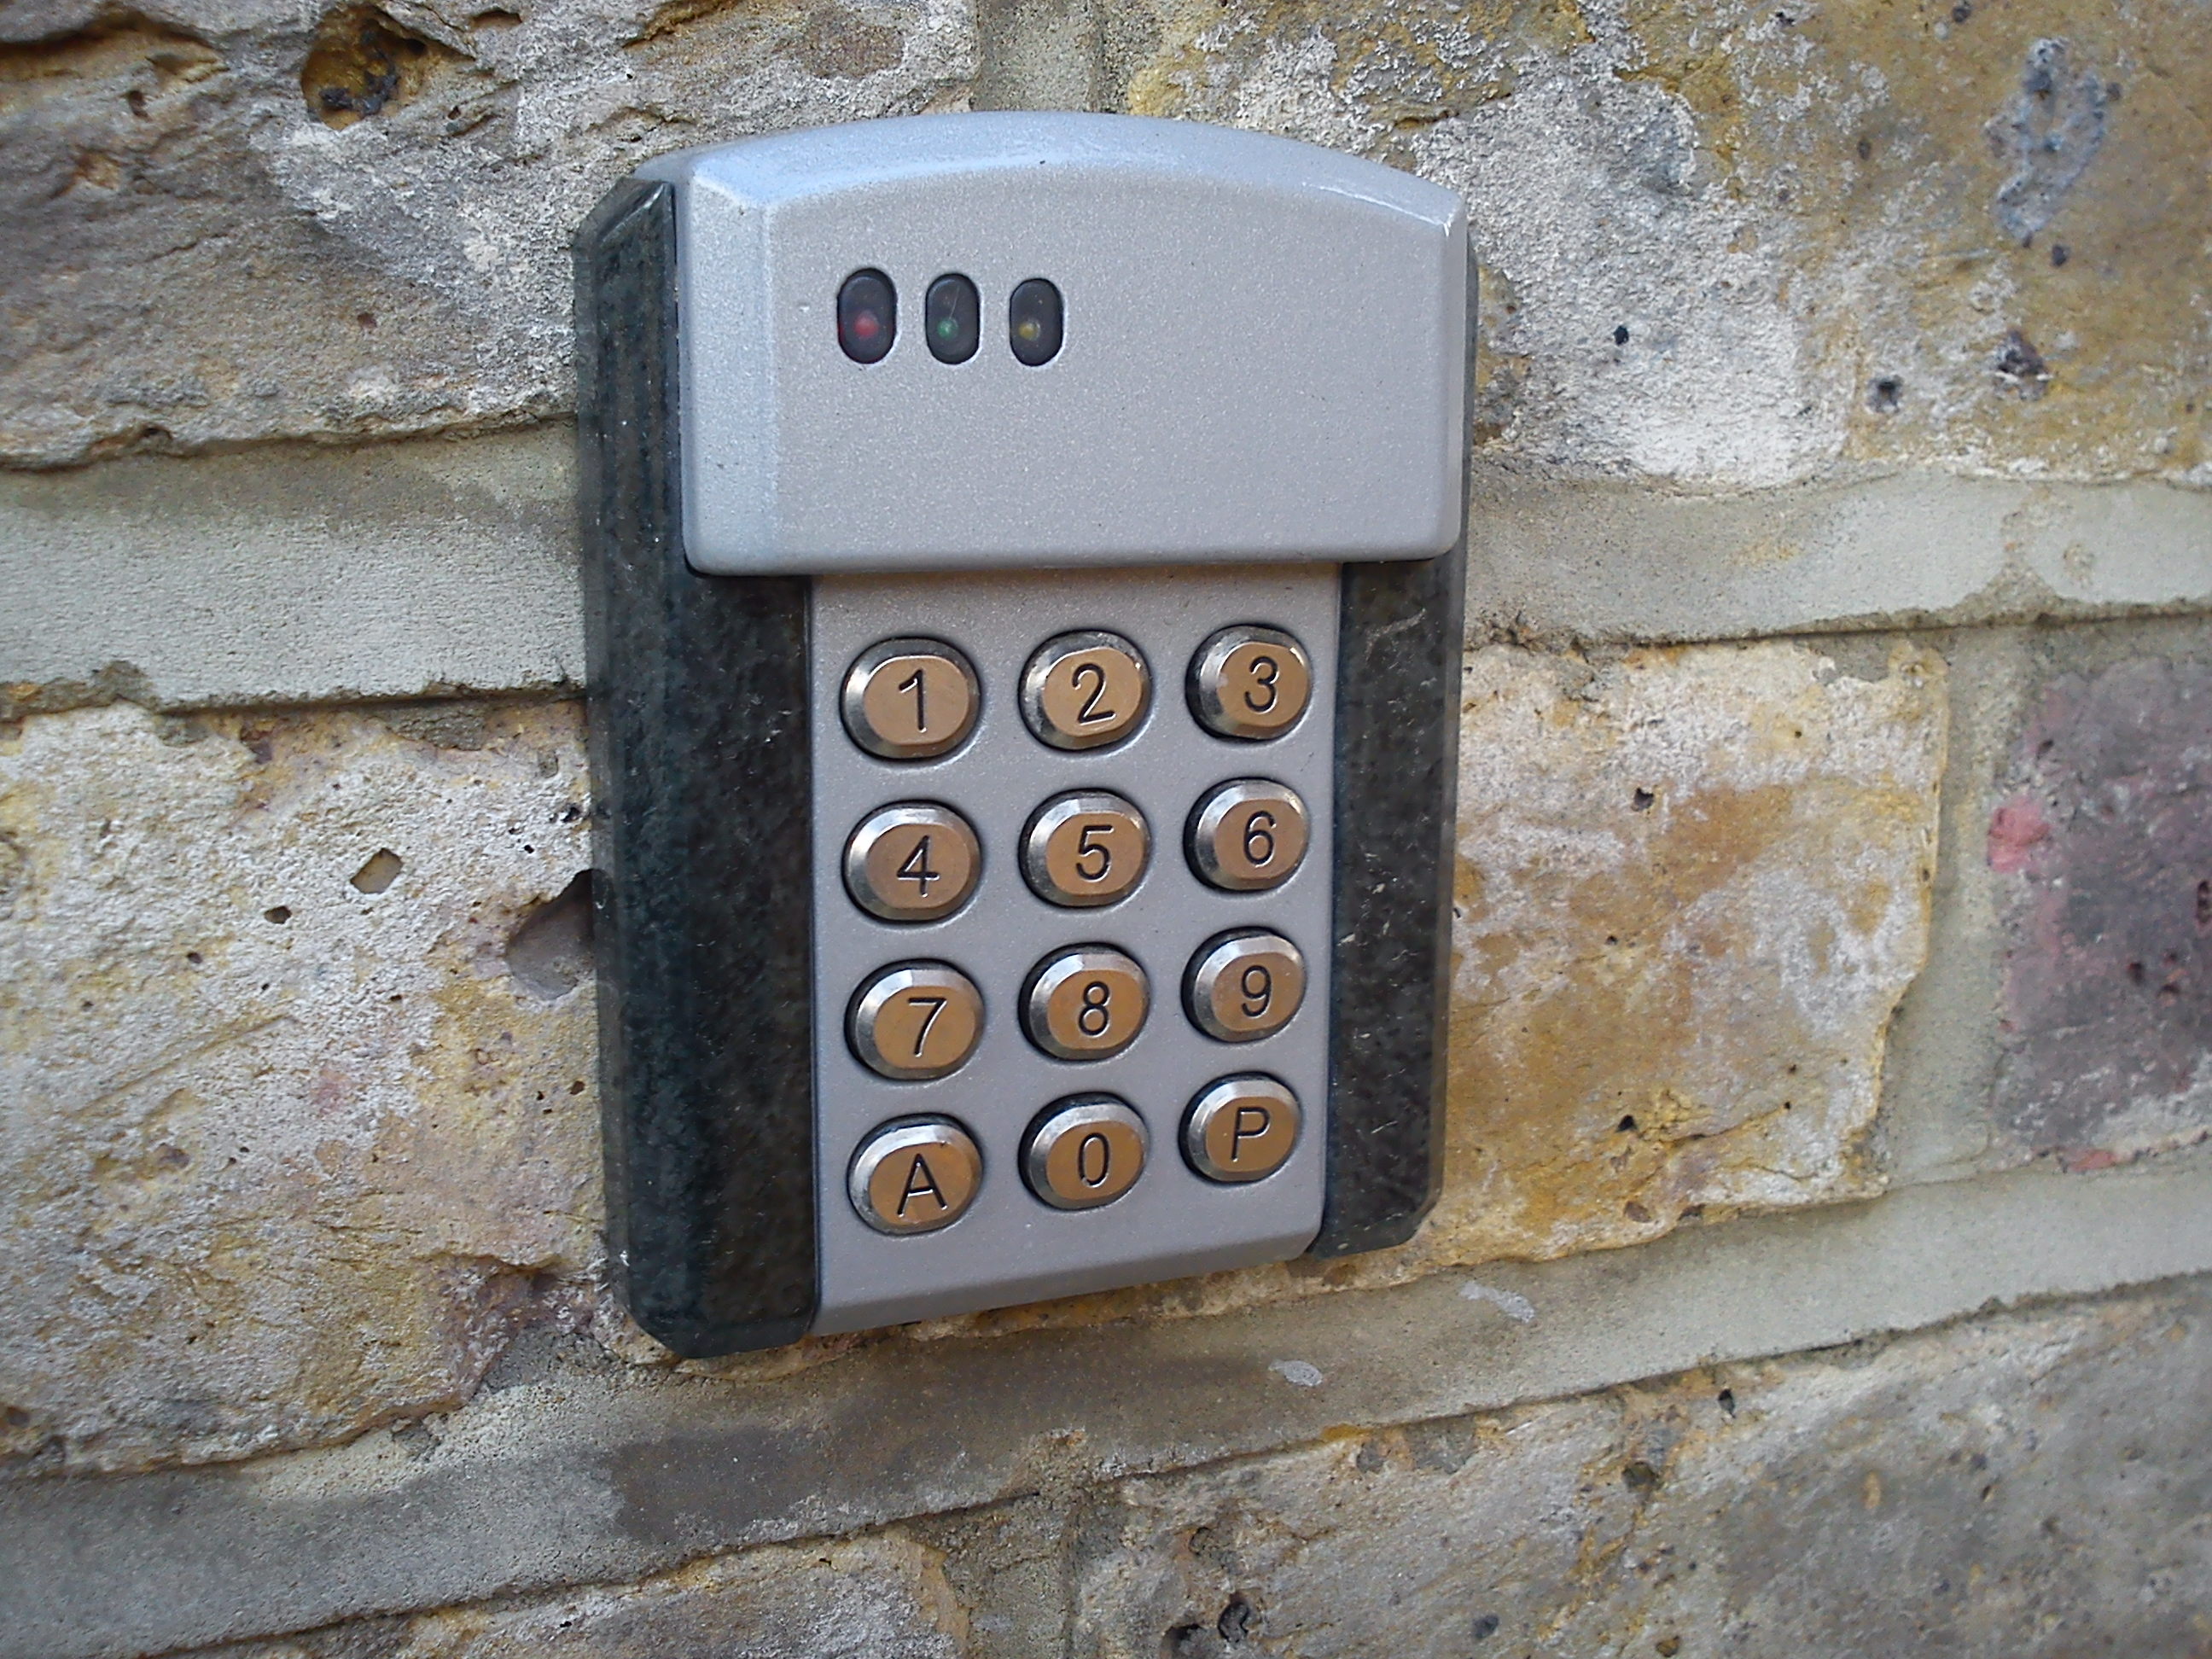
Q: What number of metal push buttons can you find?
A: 12